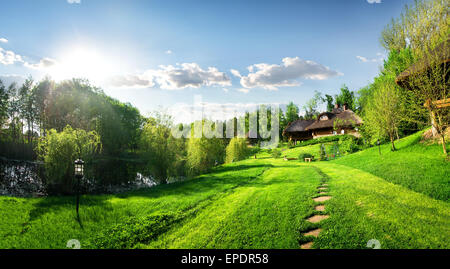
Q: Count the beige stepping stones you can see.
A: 8